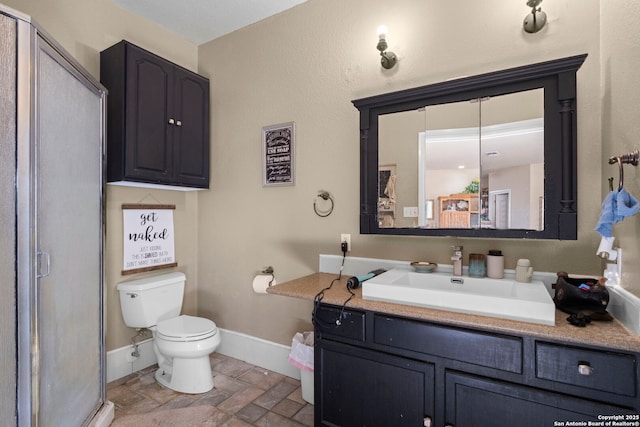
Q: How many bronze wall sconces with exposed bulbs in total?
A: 2